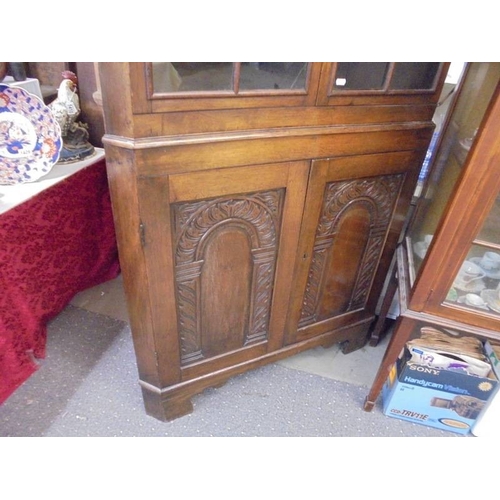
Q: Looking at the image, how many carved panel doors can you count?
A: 2